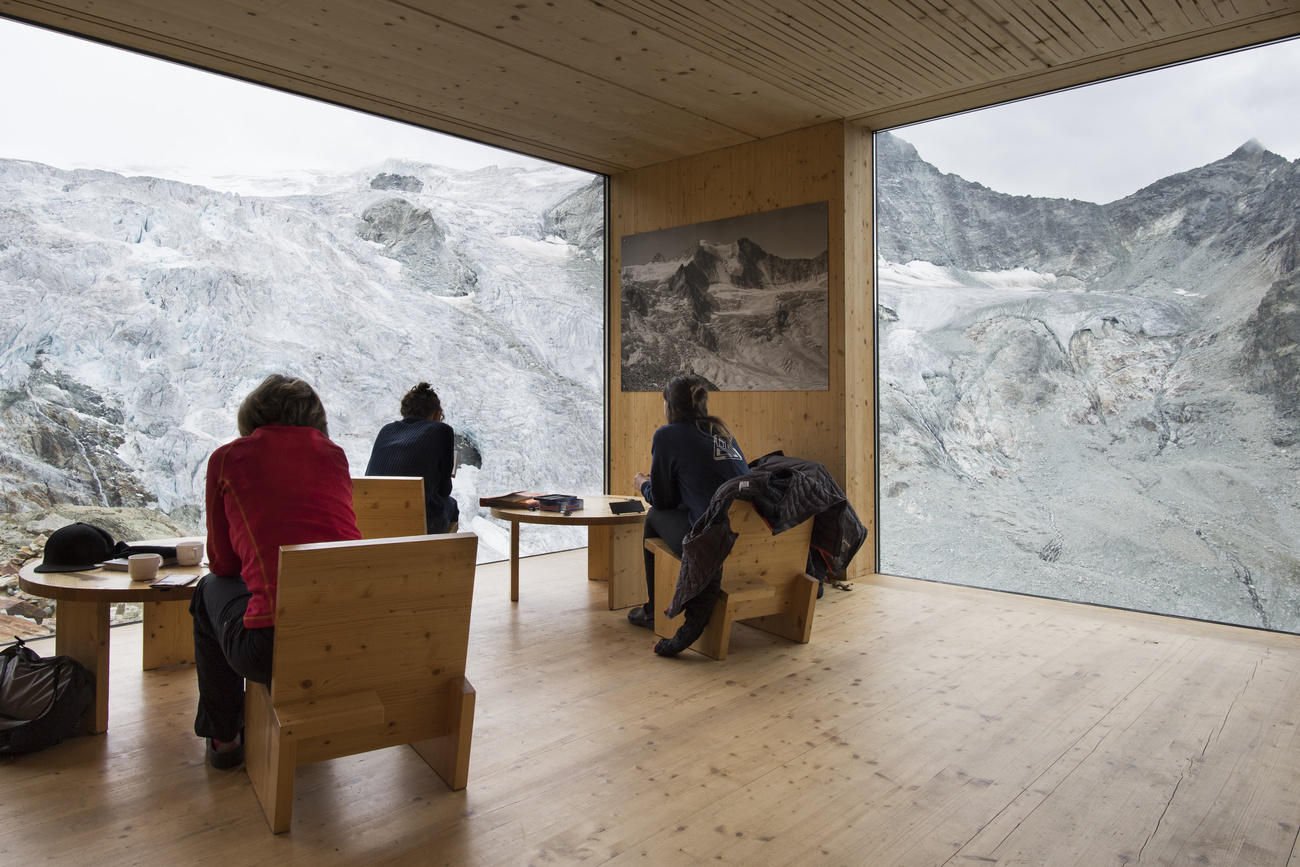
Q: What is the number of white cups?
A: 2